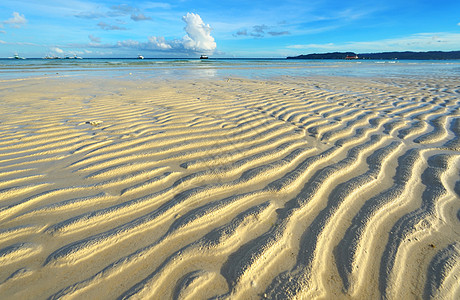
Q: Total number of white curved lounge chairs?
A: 0